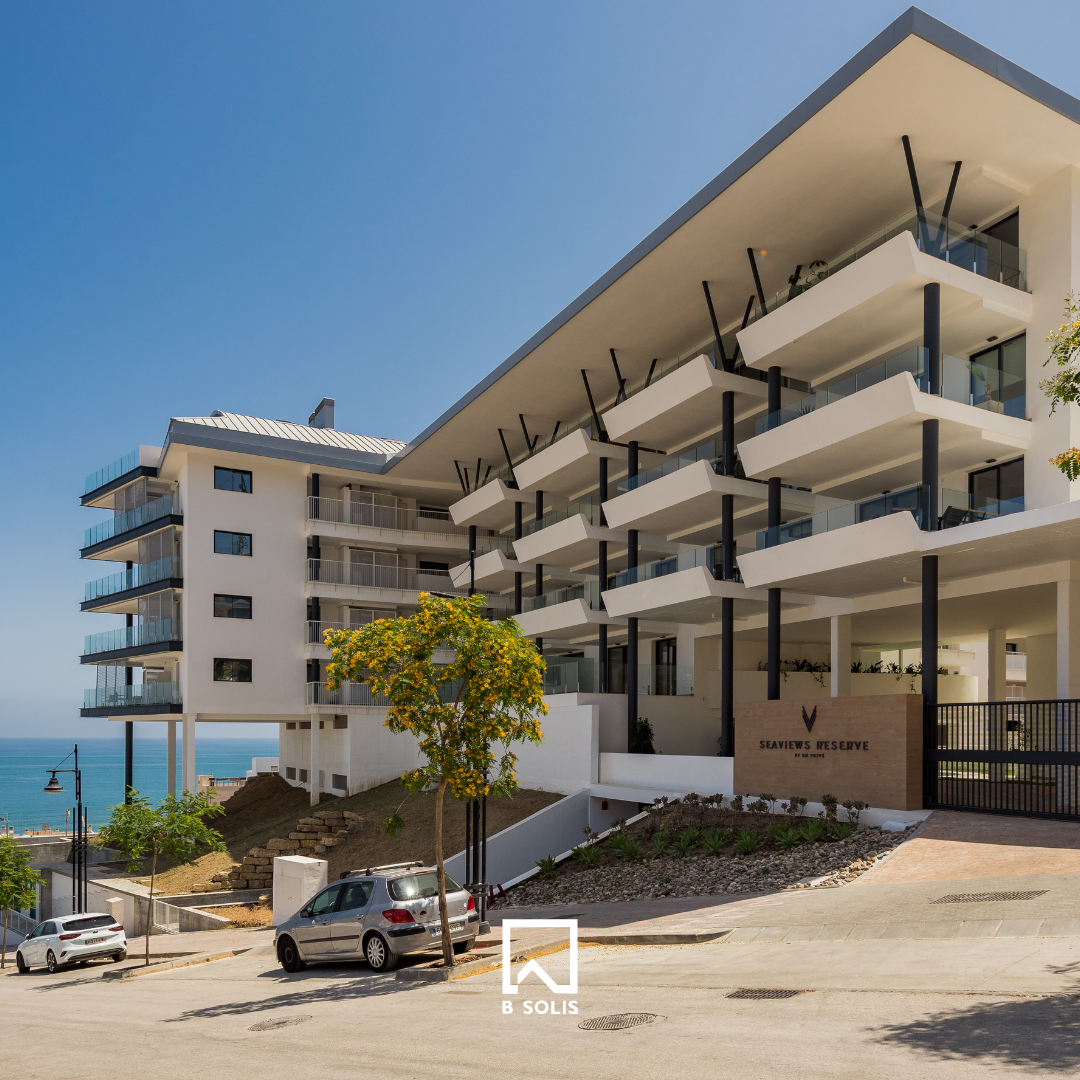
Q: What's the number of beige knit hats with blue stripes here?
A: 0